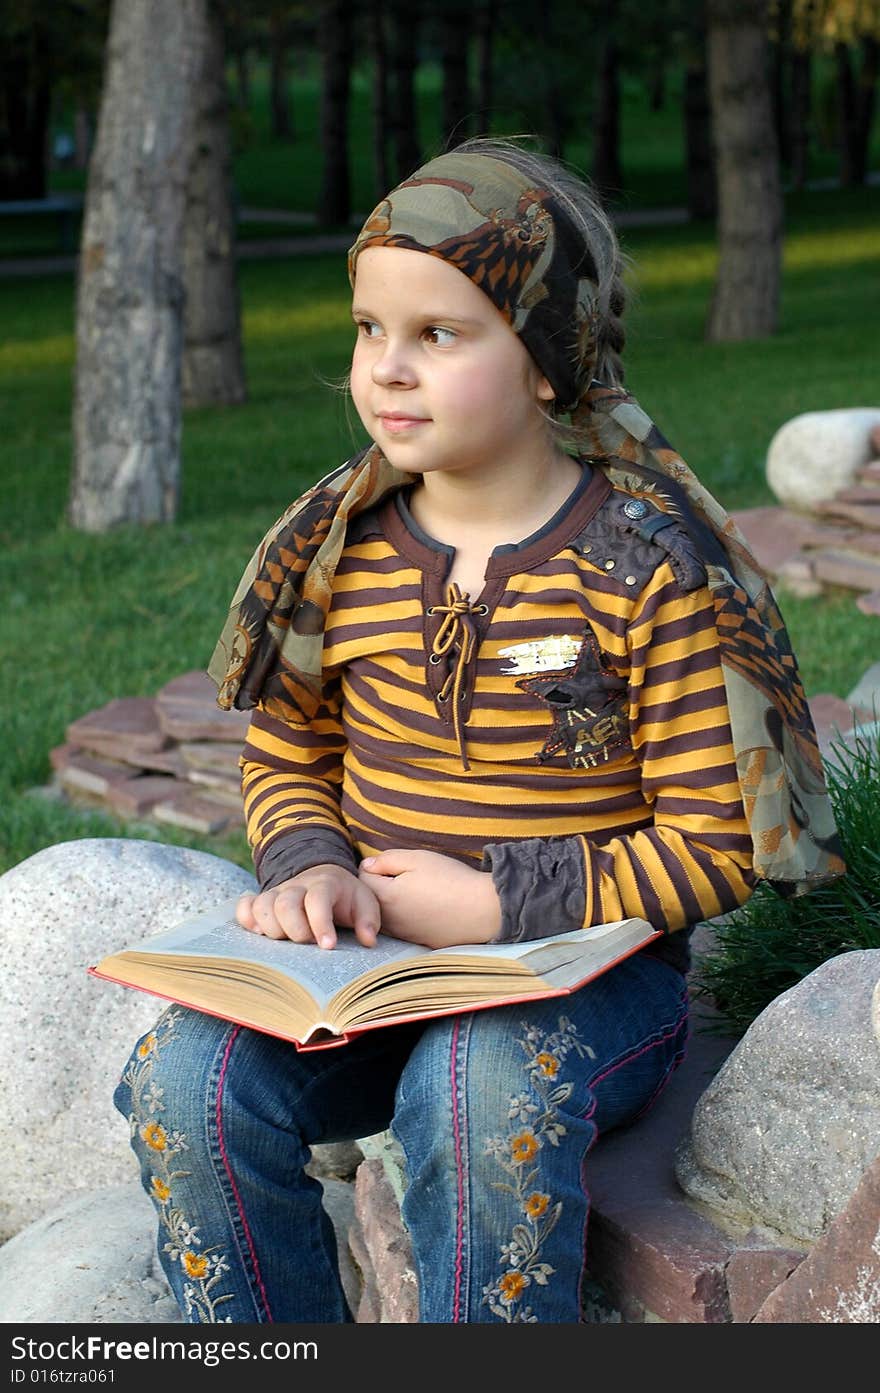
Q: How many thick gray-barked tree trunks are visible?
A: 3